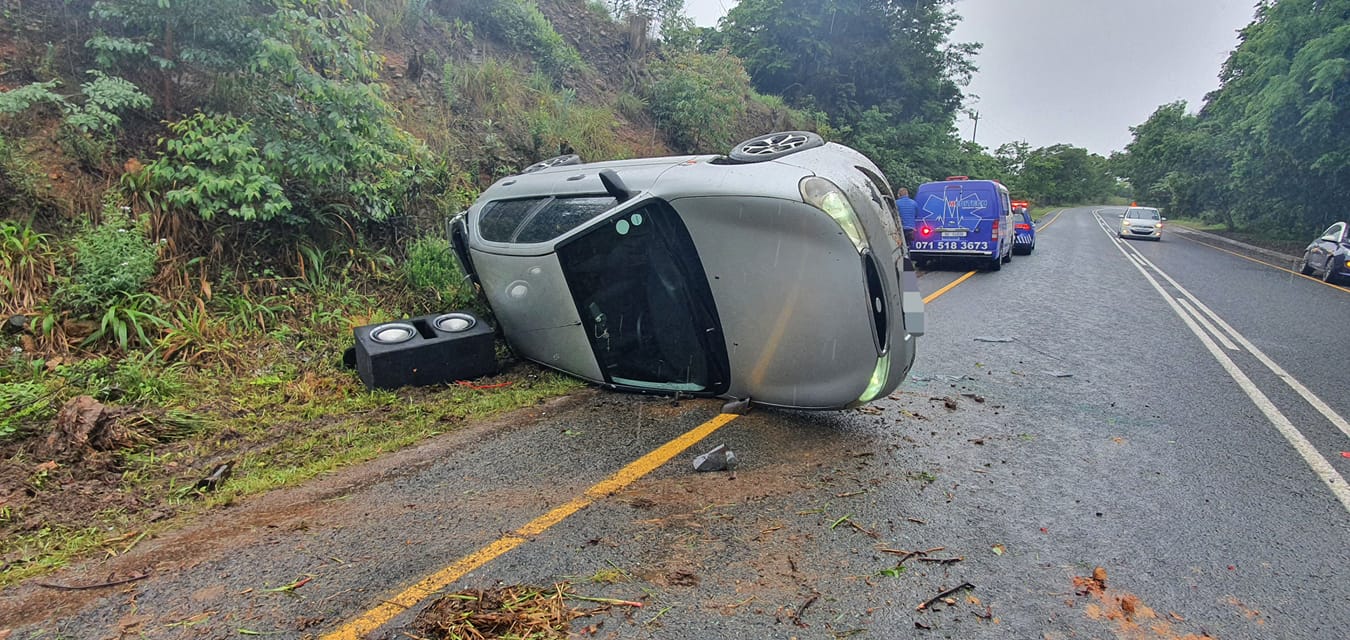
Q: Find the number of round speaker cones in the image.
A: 2